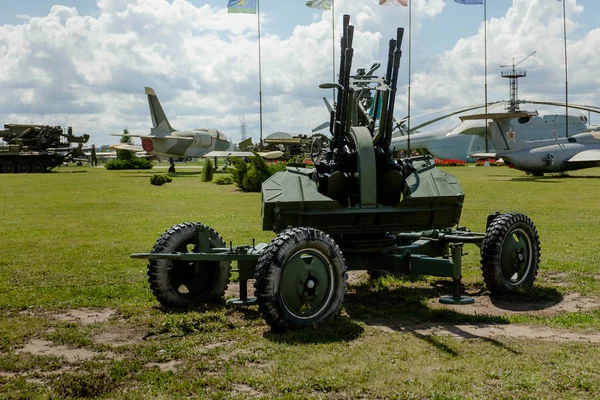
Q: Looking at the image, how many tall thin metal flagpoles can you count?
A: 5